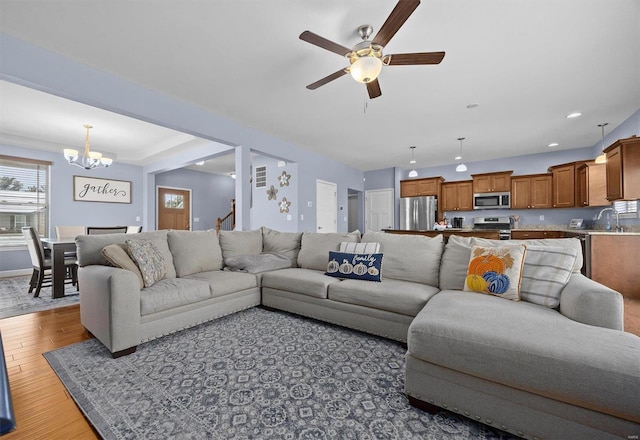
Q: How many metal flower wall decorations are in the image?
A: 3